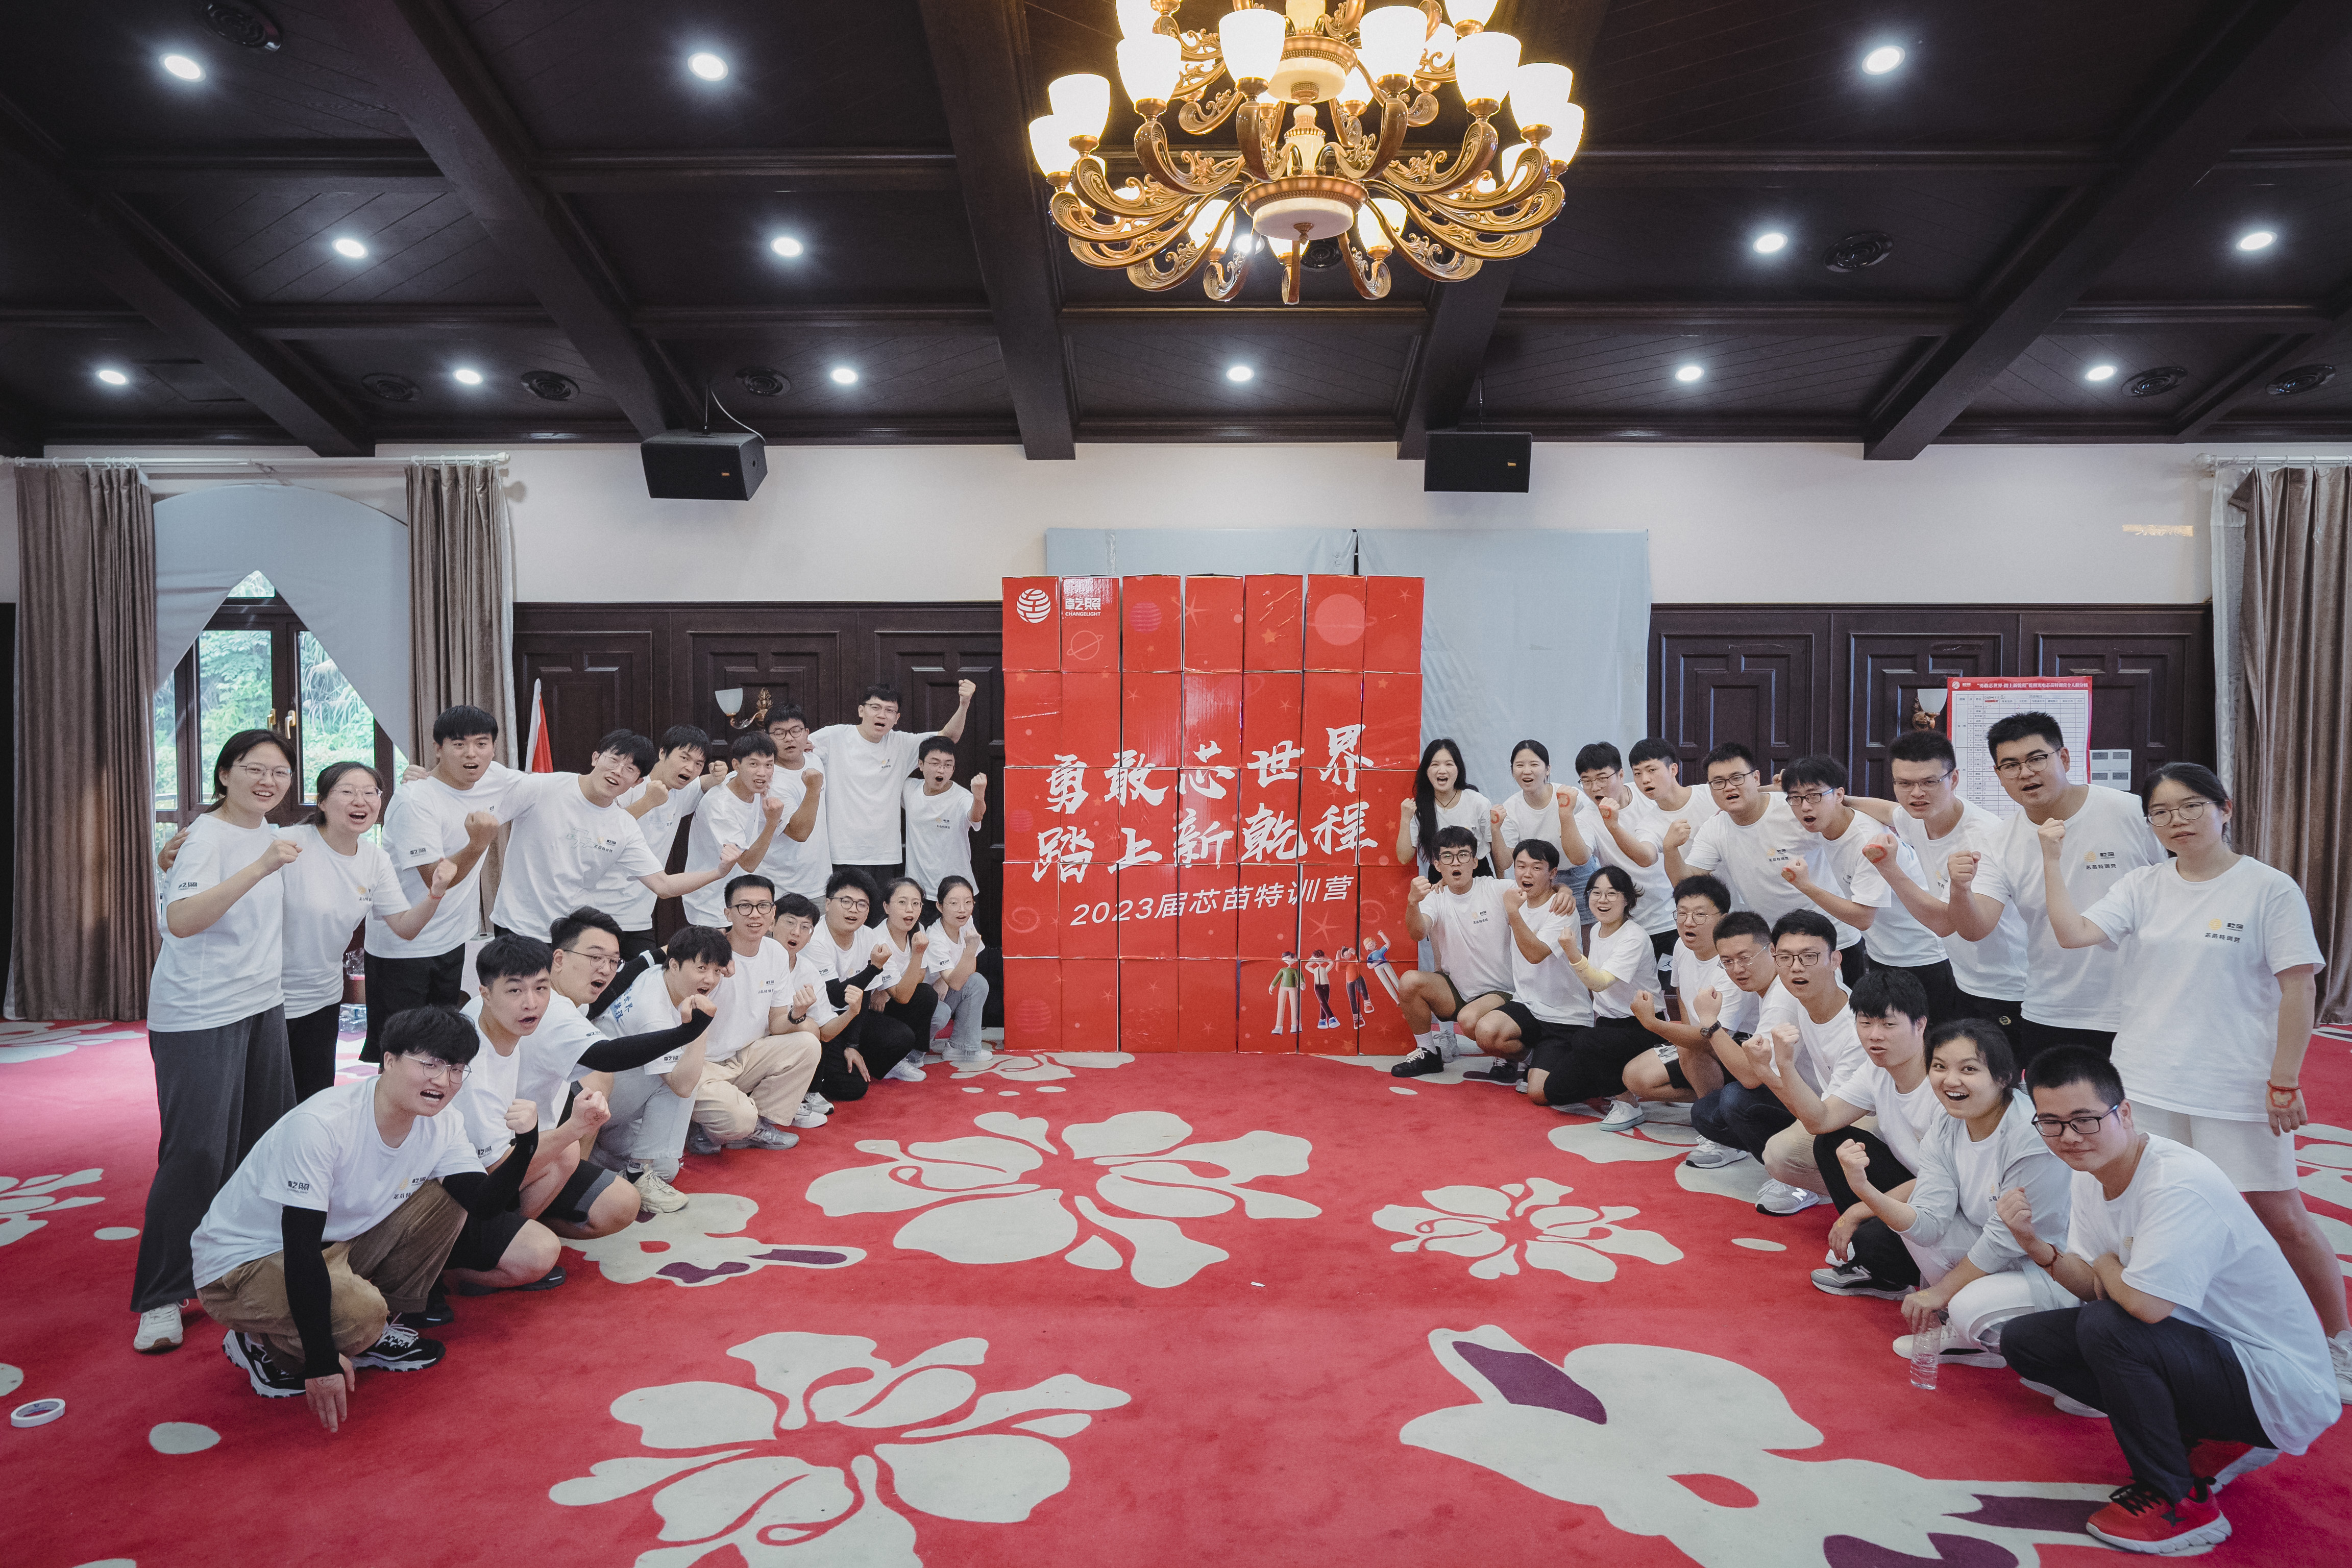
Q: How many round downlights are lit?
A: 14